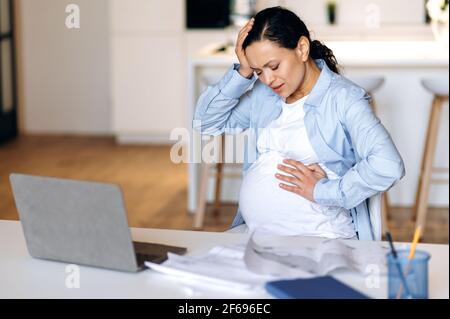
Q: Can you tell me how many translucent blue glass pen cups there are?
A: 1